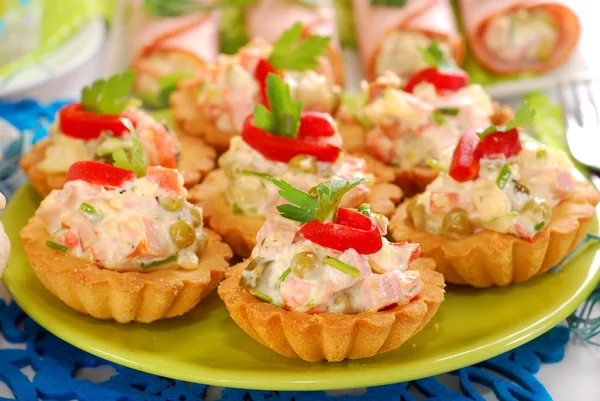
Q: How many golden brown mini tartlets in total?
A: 7